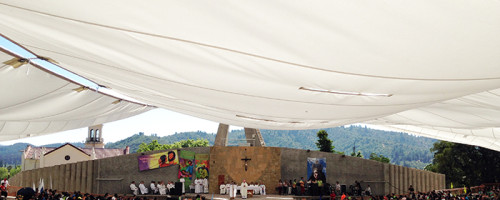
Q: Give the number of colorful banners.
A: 4